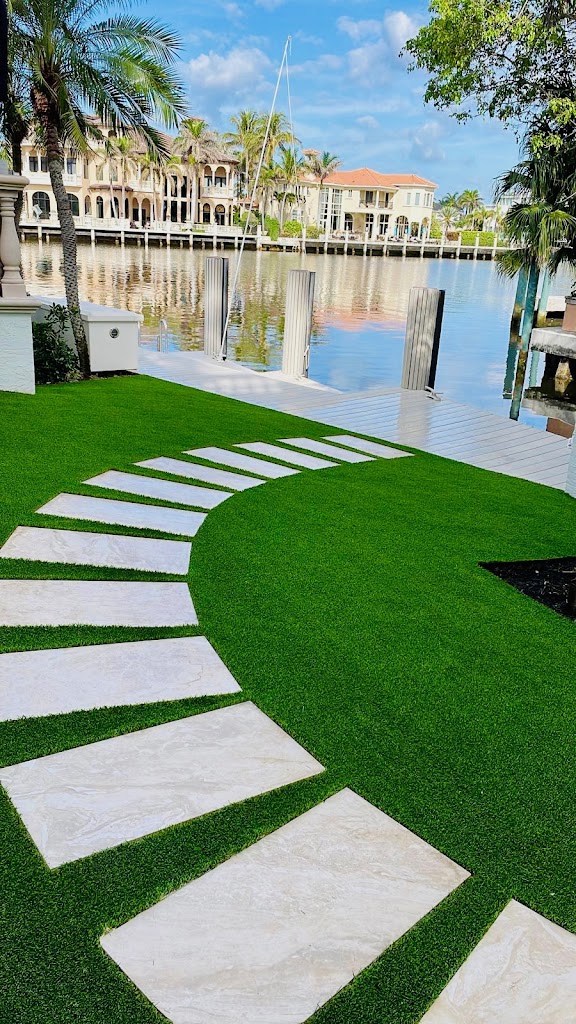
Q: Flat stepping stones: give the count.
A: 13